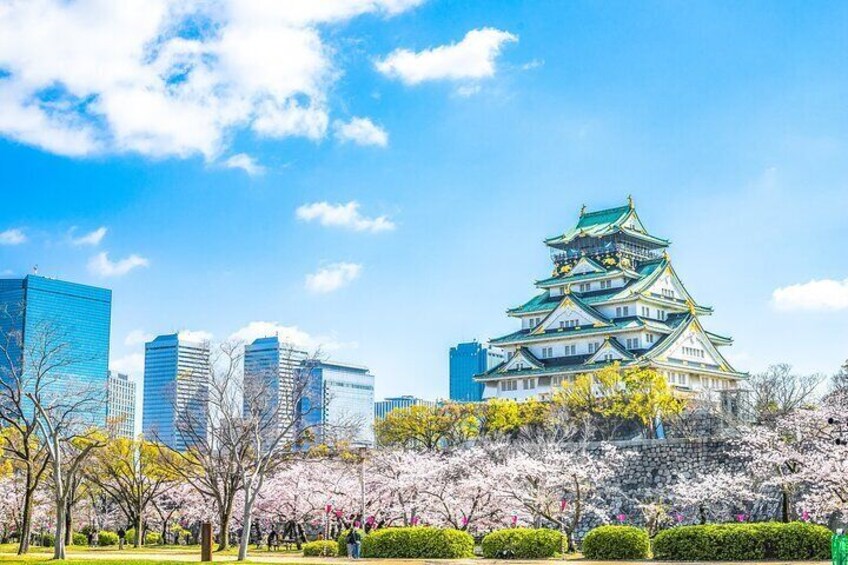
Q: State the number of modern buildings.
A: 7